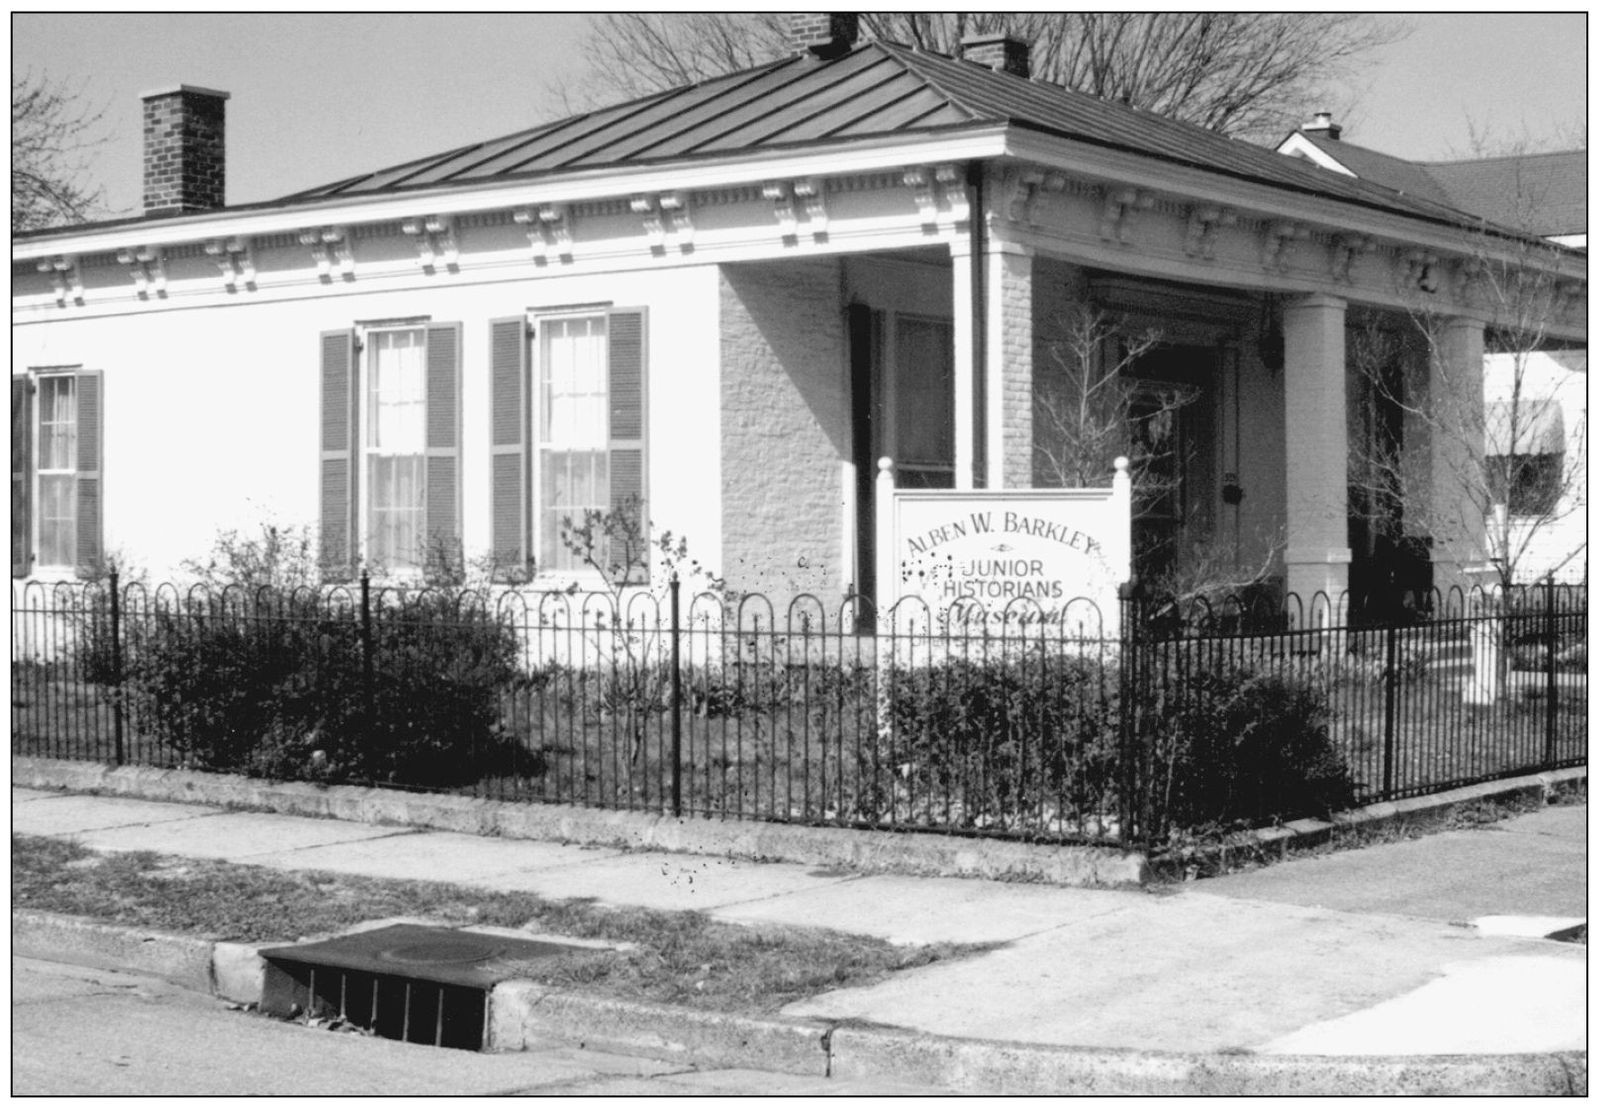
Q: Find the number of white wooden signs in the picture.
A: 1